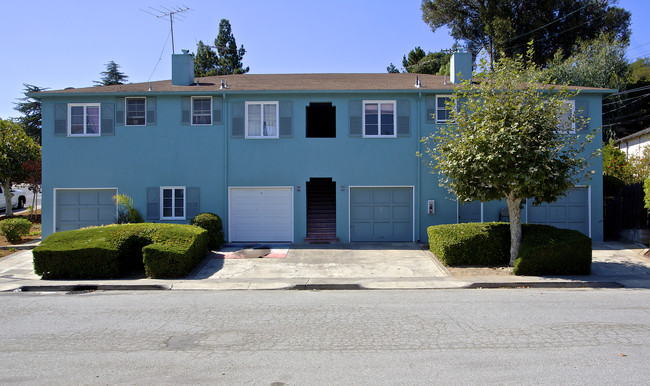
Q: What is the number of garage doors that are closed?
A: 4